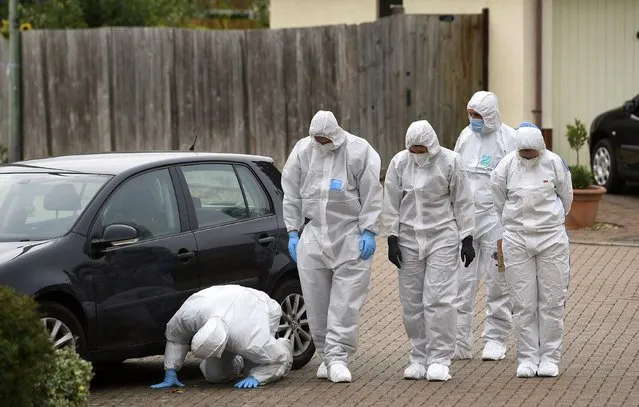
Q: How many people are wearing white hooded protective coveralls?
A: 5